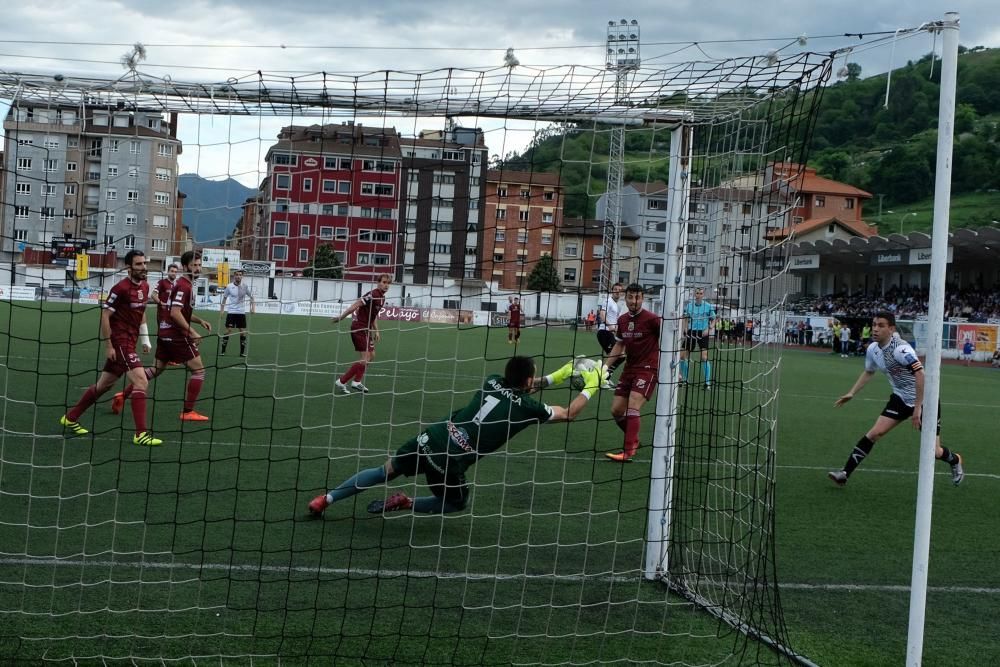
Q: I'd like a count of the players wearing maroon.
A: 6